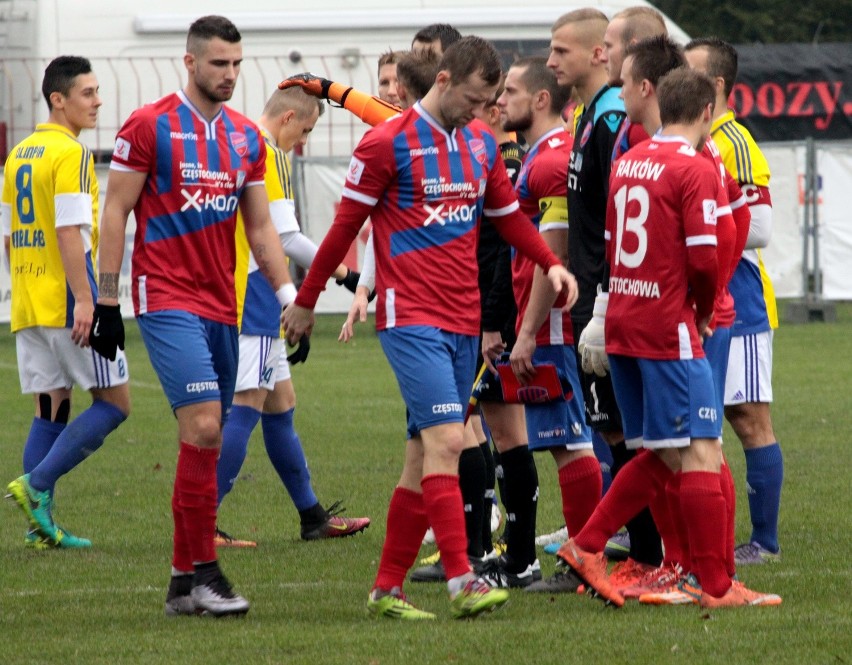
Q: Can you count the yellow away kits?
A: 3